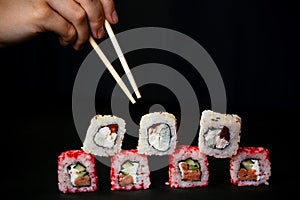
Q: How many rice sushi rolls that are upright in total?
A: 7